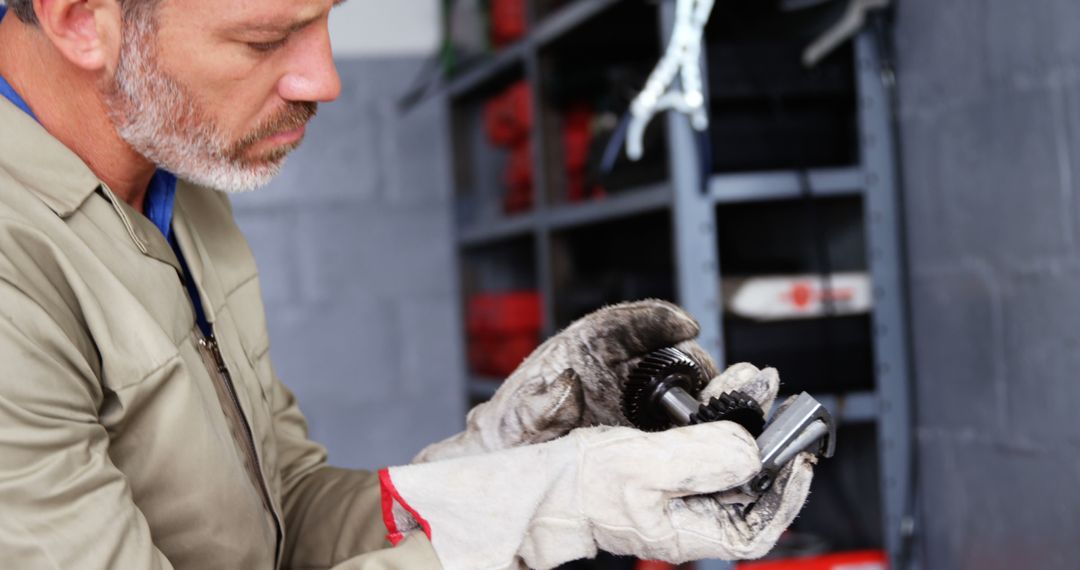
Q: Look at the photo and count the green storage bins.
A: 0